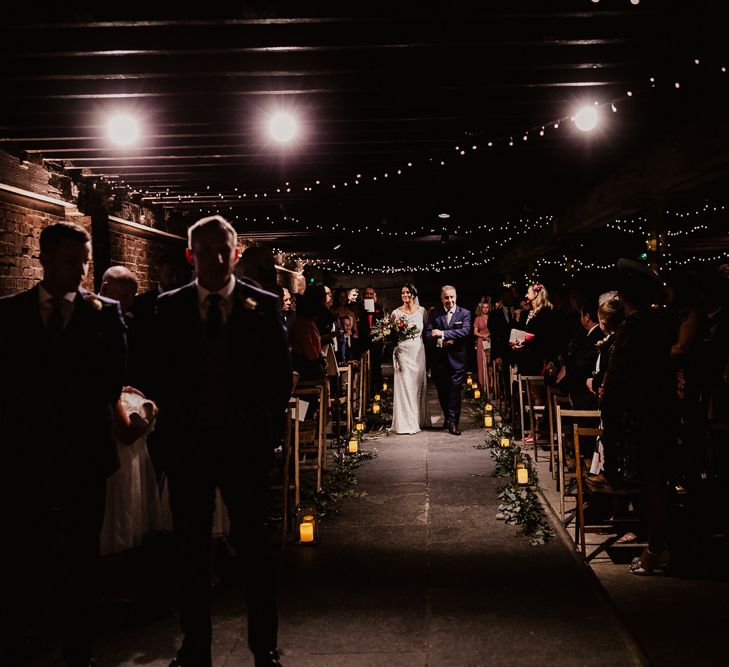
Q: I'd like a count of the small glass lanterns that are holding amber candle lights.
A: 13